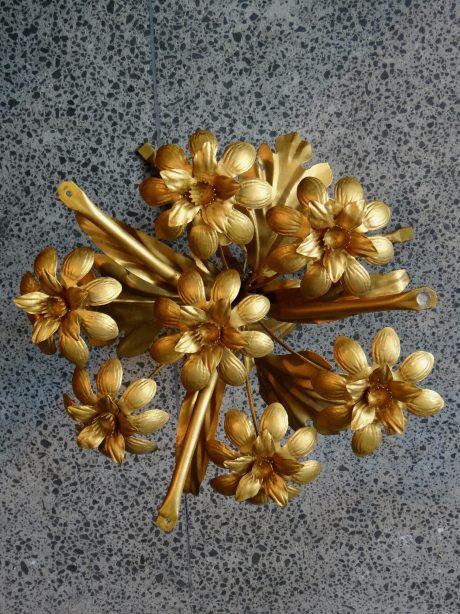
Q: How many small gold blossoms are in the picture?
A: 7